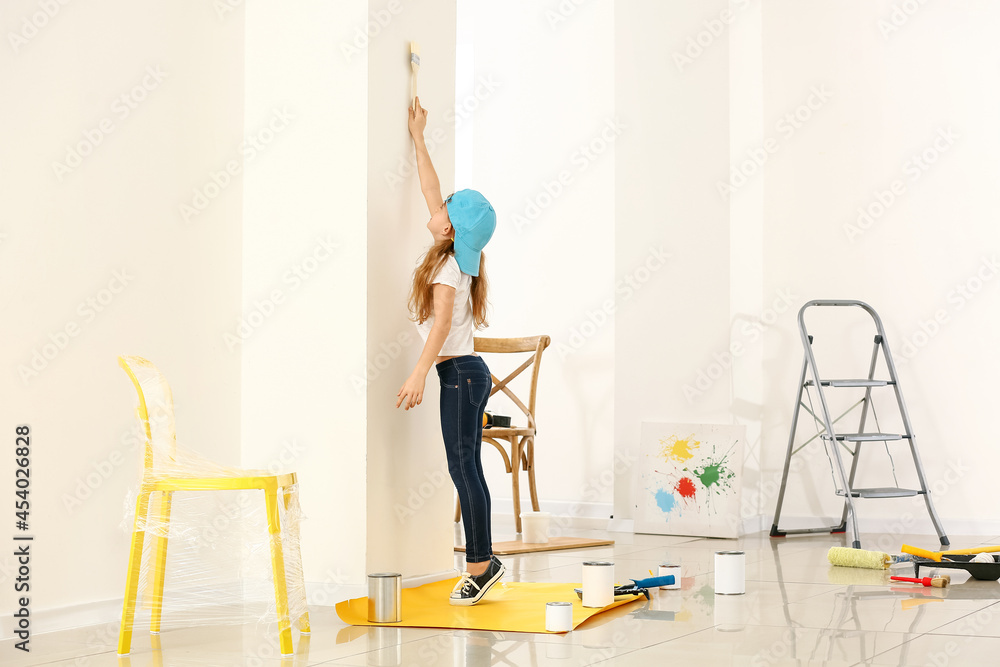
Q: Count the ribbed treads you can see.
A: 3